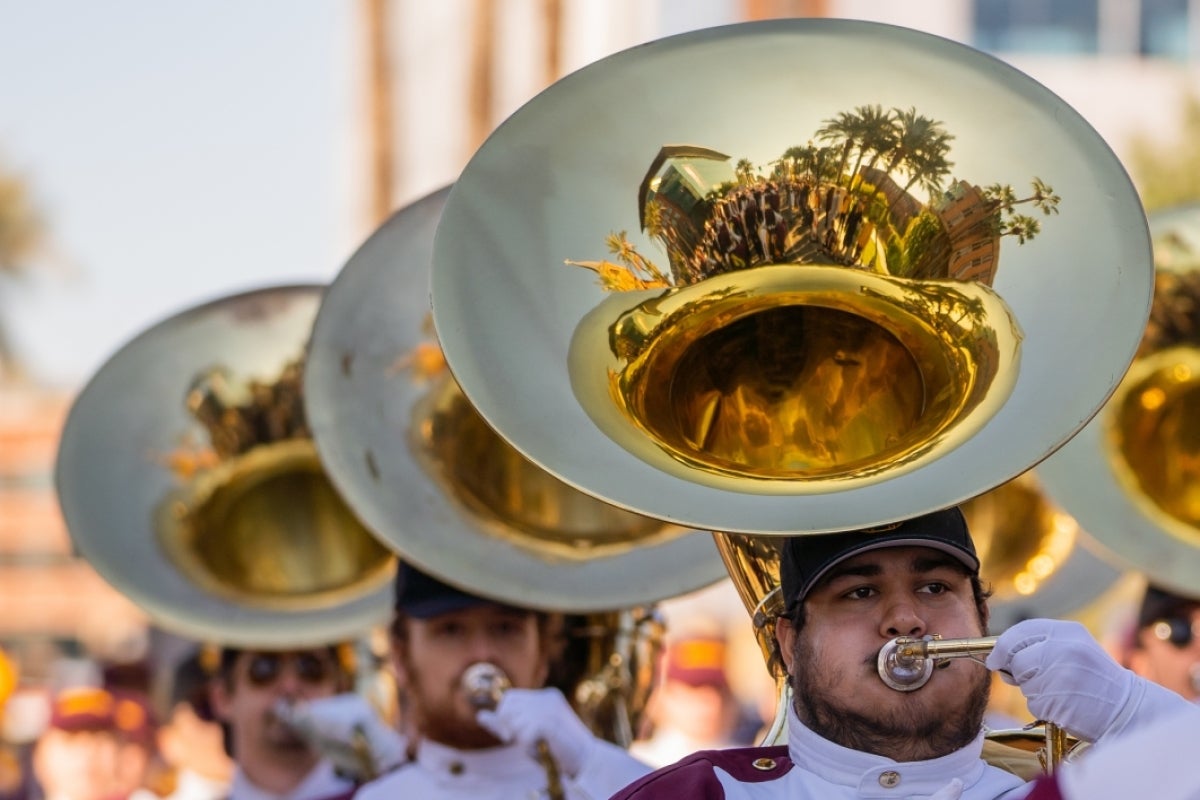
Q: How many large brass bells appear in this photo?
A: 5